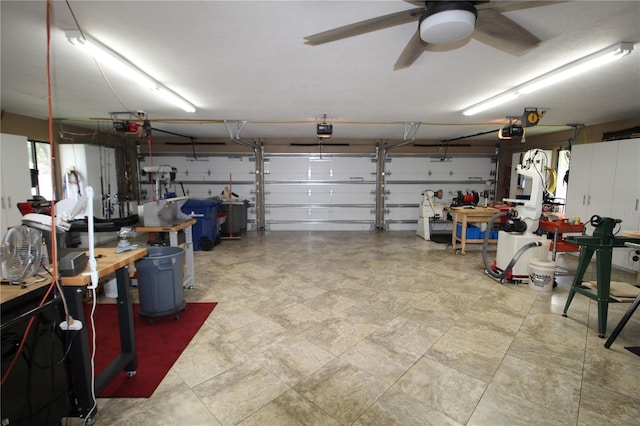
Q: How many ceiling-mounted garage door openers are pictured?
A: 3